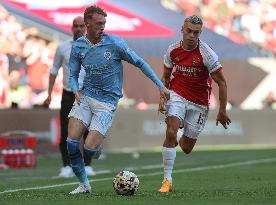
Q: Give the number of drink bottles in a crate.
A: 5